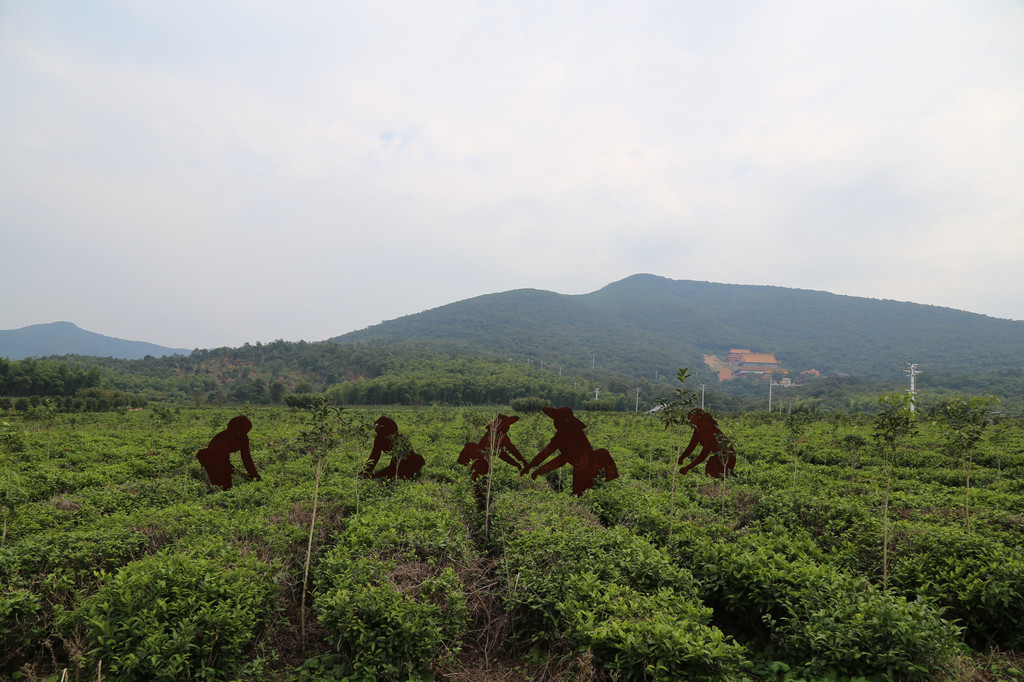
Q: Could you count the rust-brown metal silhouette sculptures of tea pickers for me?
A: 5